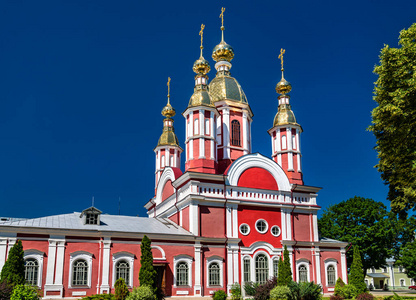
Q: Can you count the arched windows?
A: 11